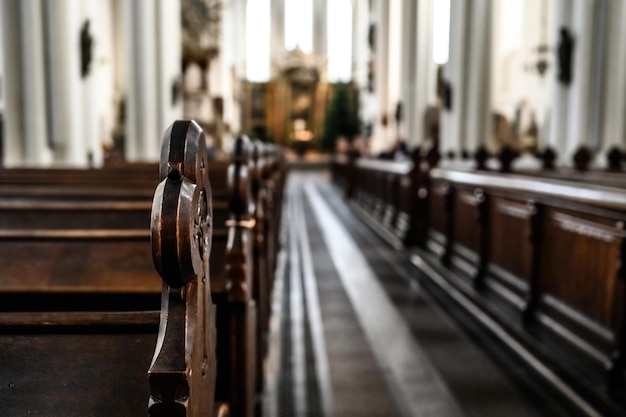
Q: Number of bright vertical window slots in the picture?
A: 4